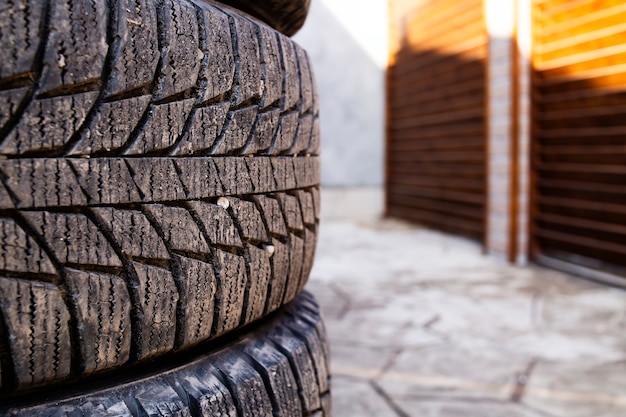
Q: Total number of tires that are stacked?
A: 3